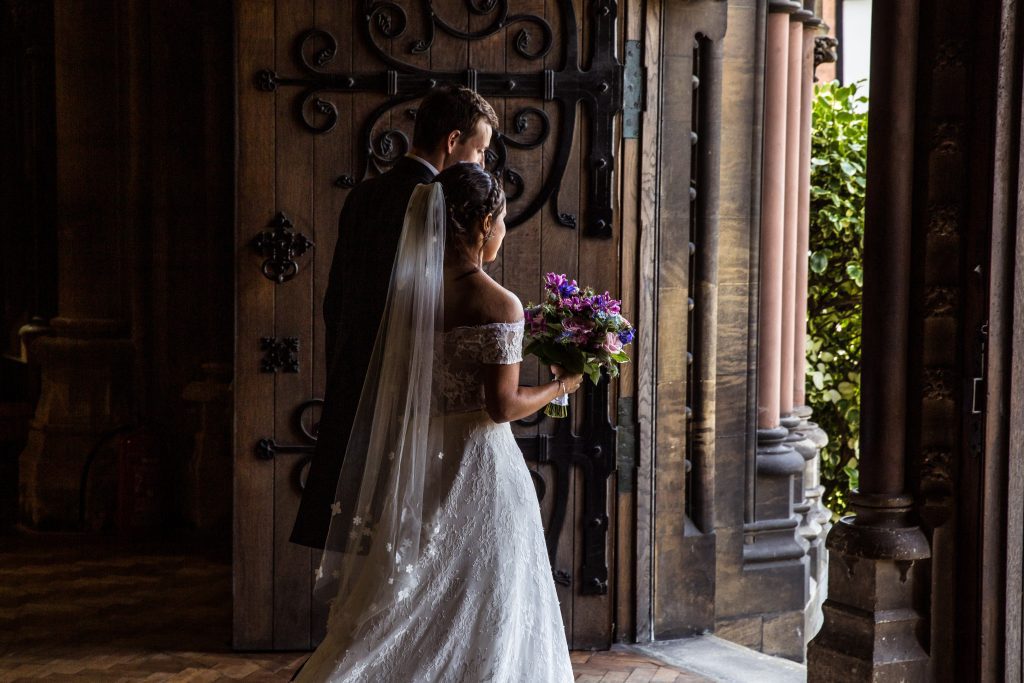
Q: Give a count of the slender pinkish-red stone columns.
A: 3